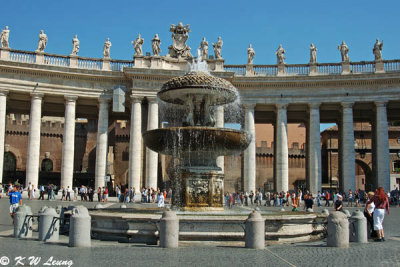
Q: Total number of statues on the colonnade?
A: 13